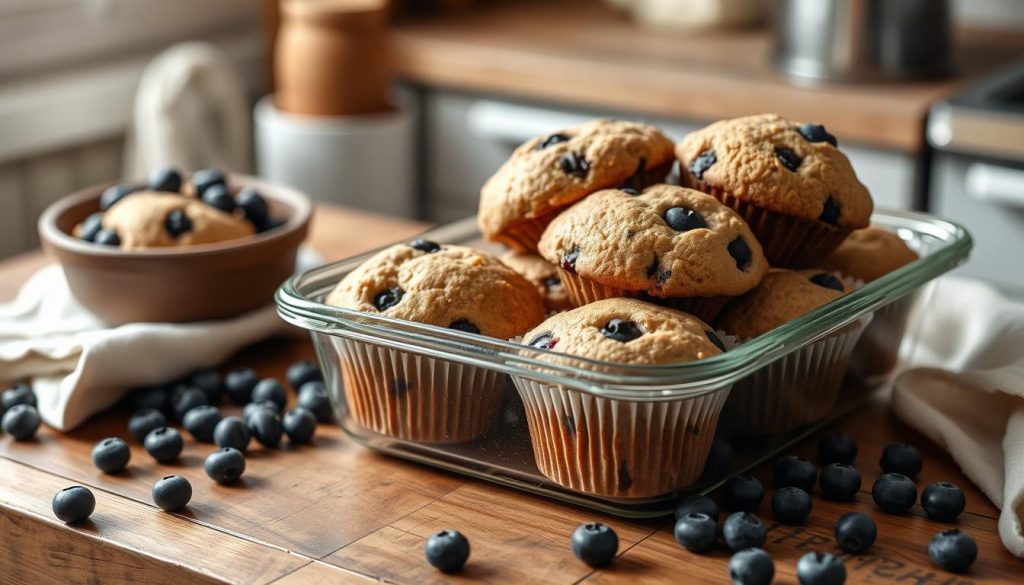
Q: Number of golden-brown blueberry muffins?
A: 8